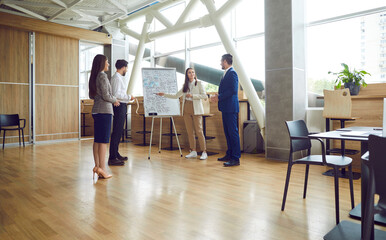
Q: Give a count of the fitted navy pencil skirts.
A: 1